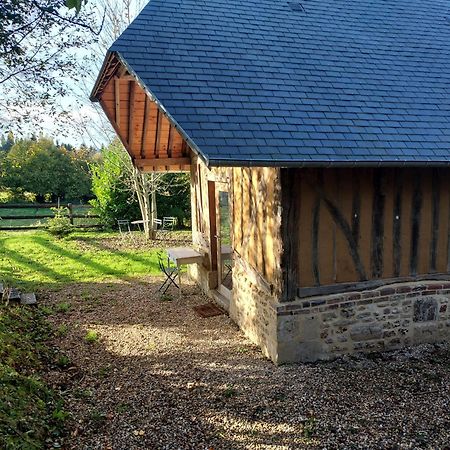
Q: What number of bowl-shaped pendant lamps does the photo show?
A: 0